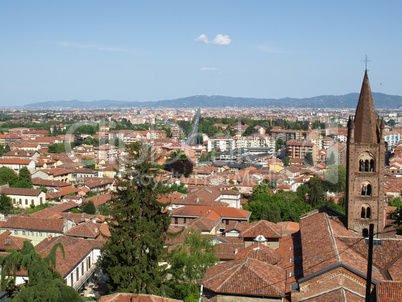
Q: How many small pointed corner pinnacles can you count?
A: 4